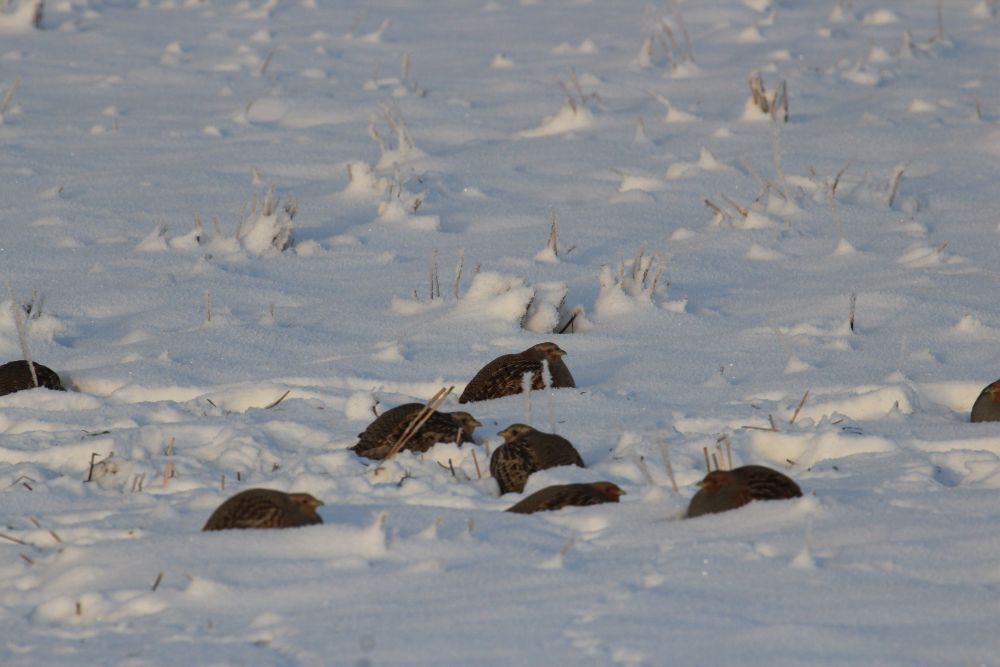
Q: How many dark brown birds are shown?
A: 8